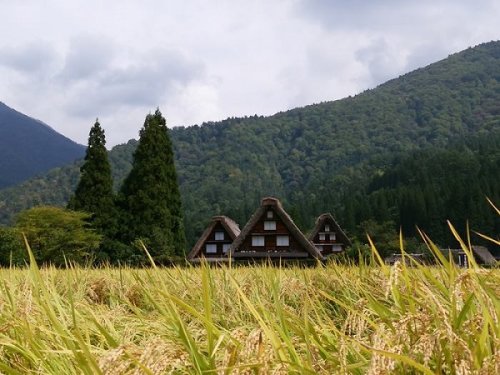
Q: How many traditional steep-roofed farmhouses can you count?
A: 3